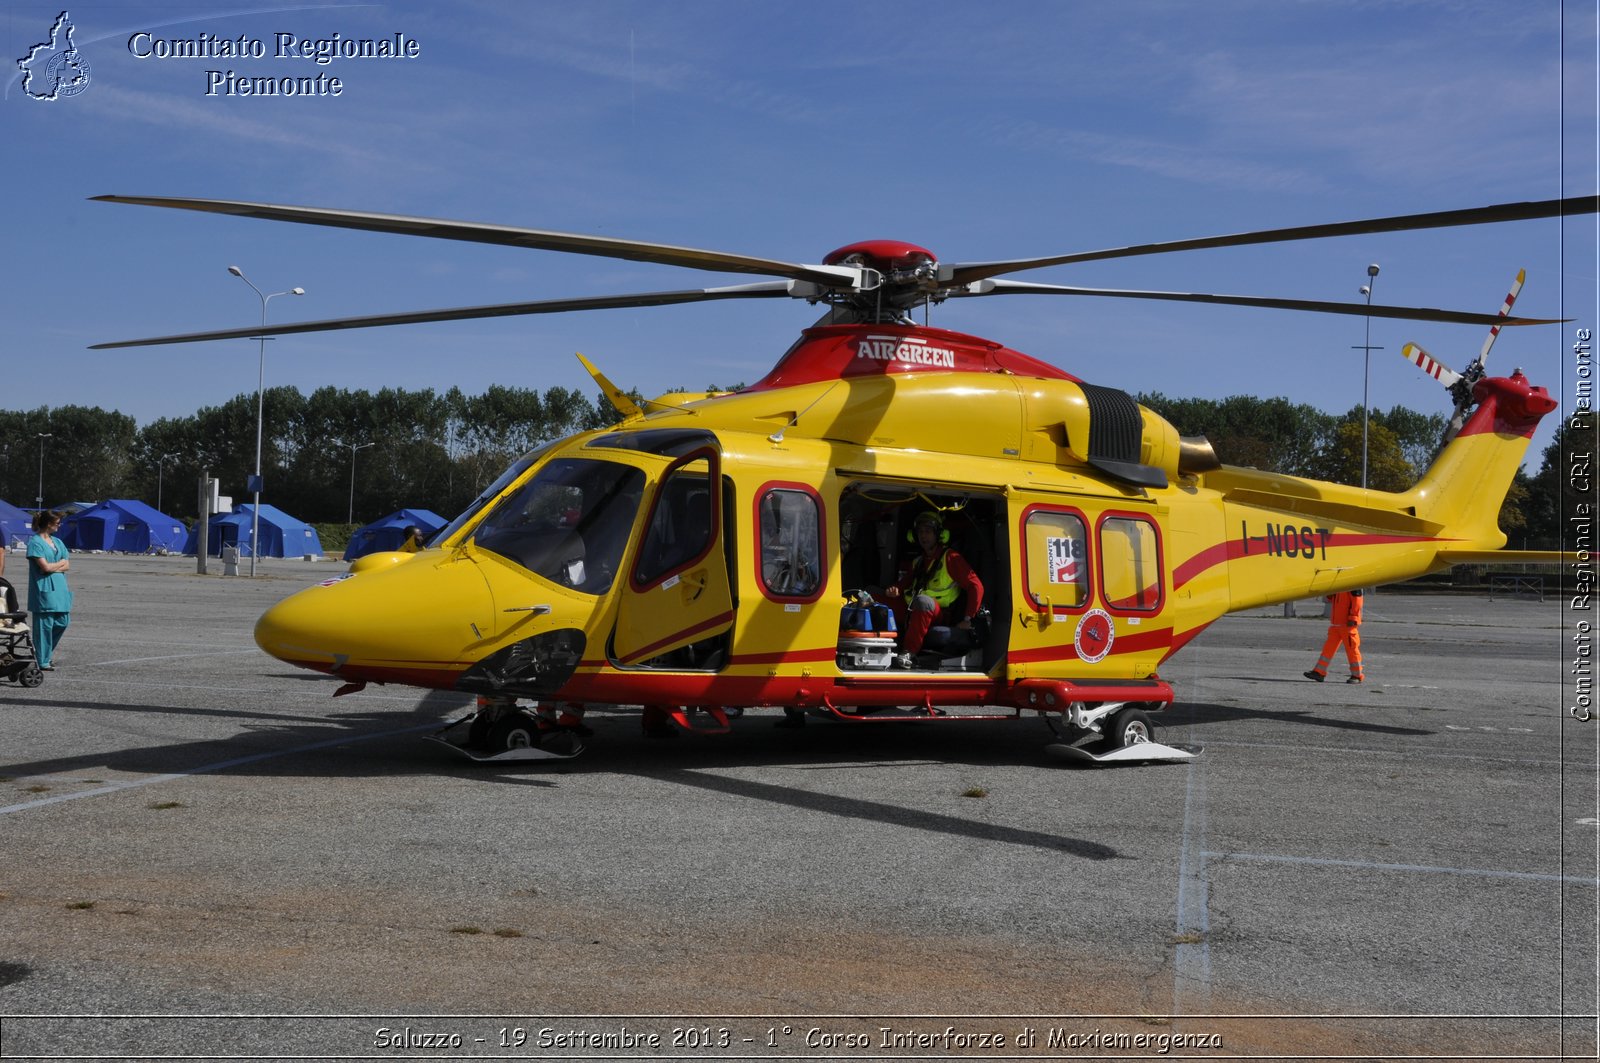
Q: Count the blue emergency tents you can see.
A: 4